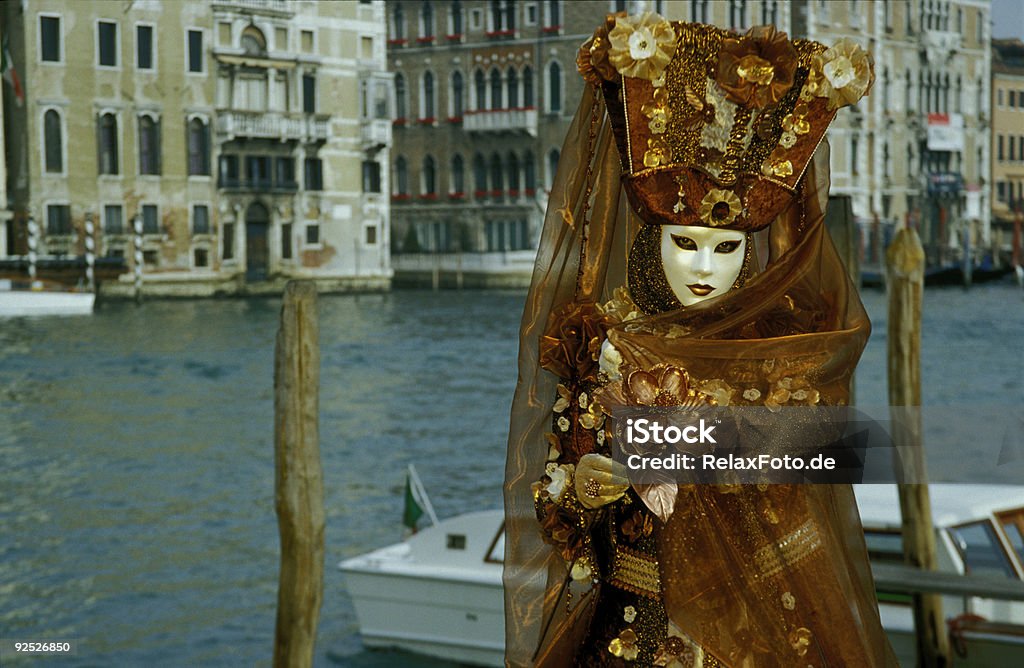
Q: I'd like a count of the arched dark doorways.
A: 1